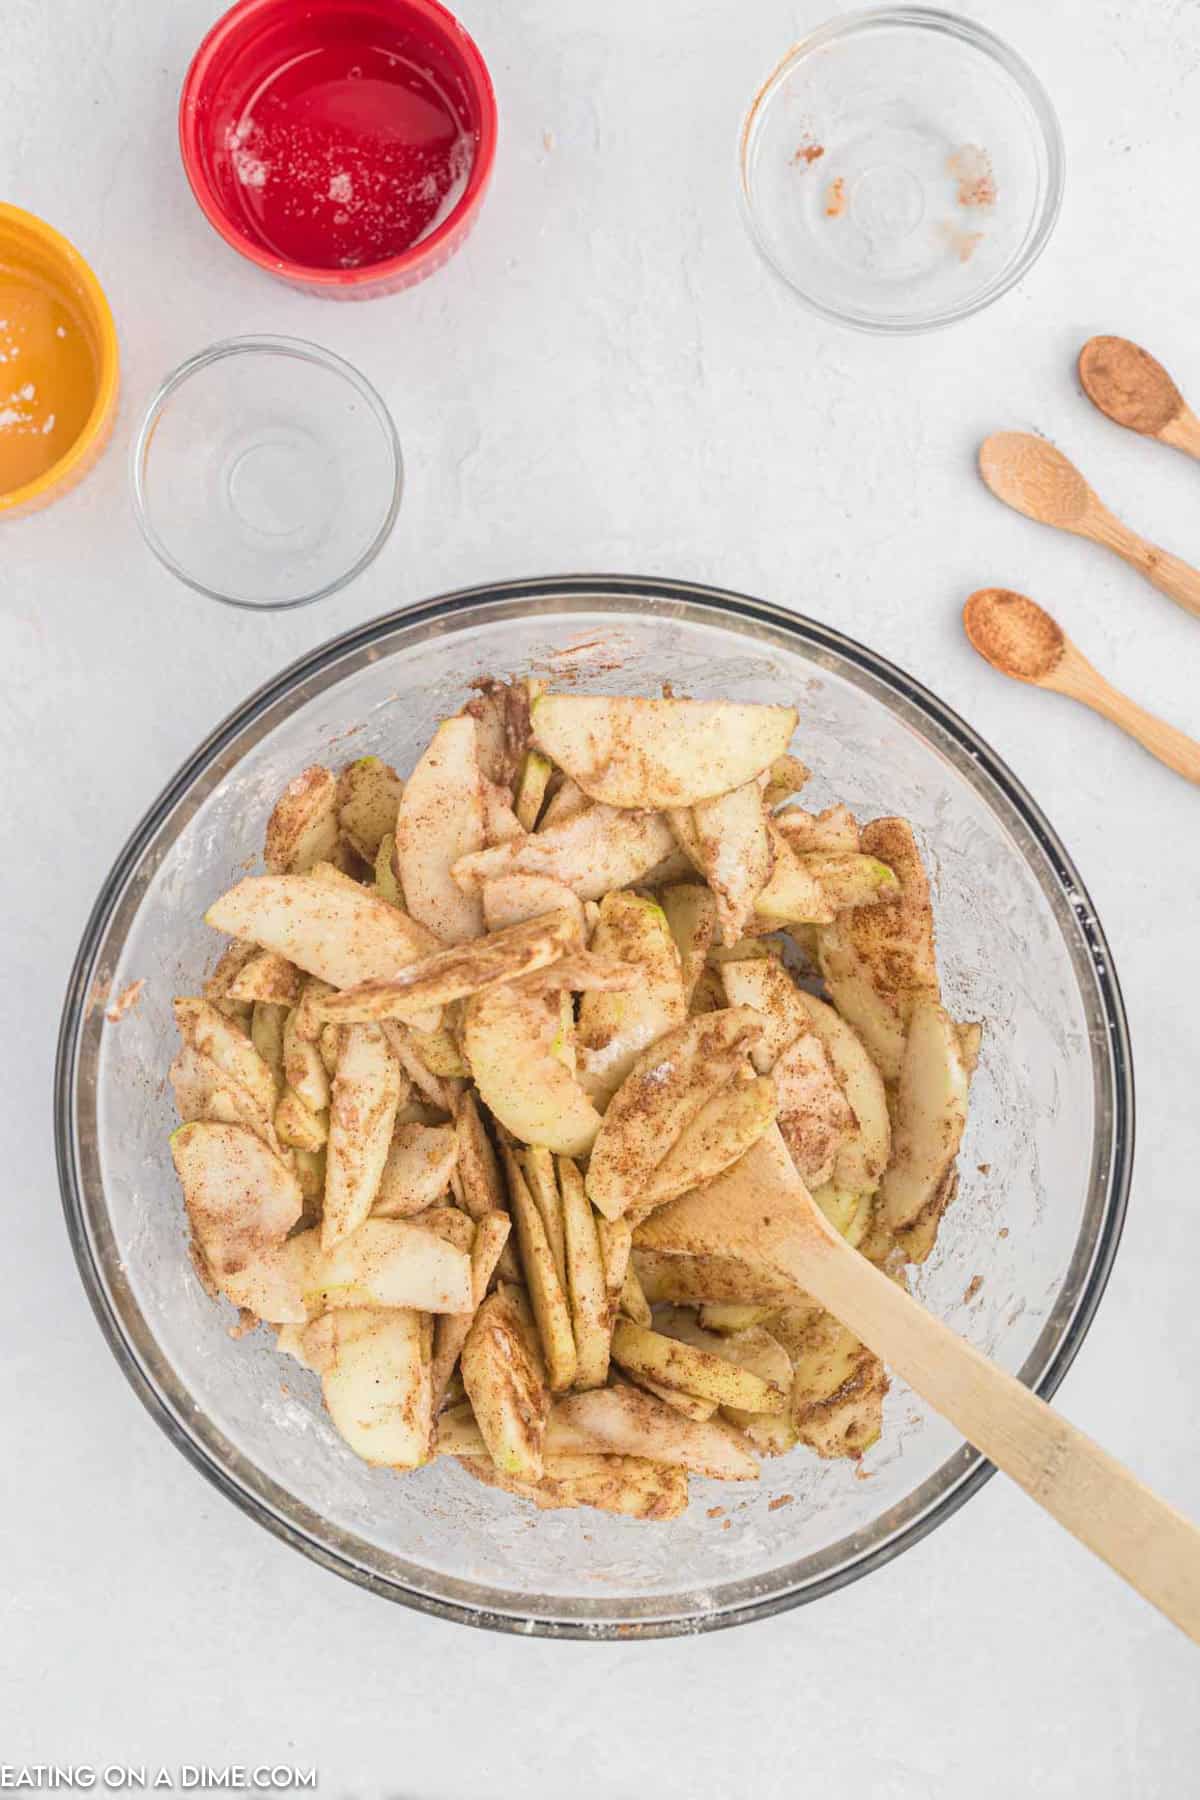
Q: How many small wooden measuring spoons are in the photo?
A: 3